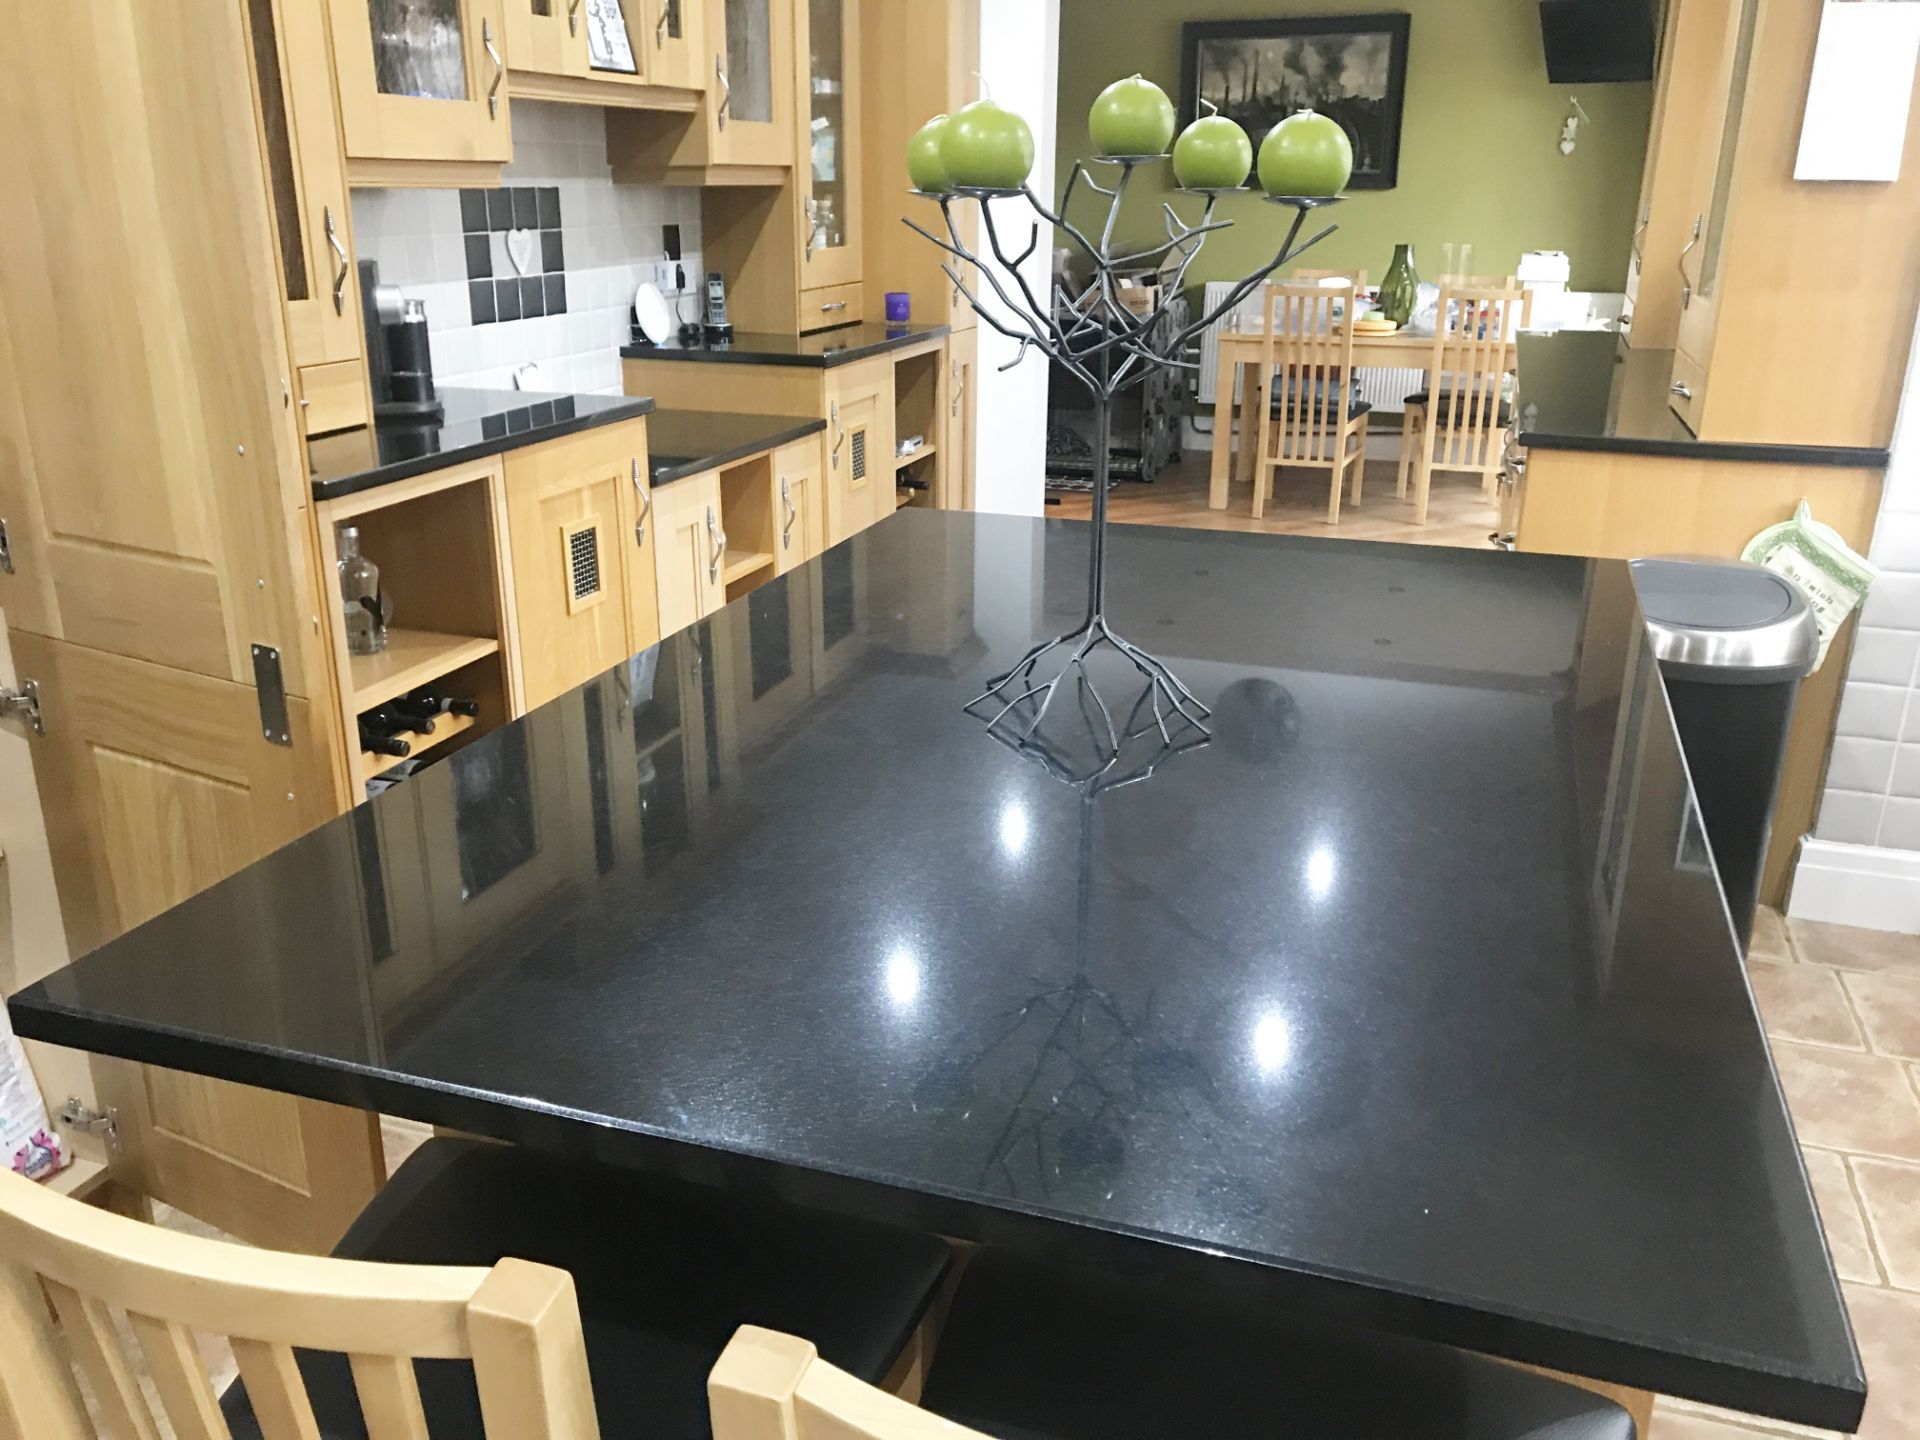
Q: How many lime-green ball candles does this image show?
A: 5